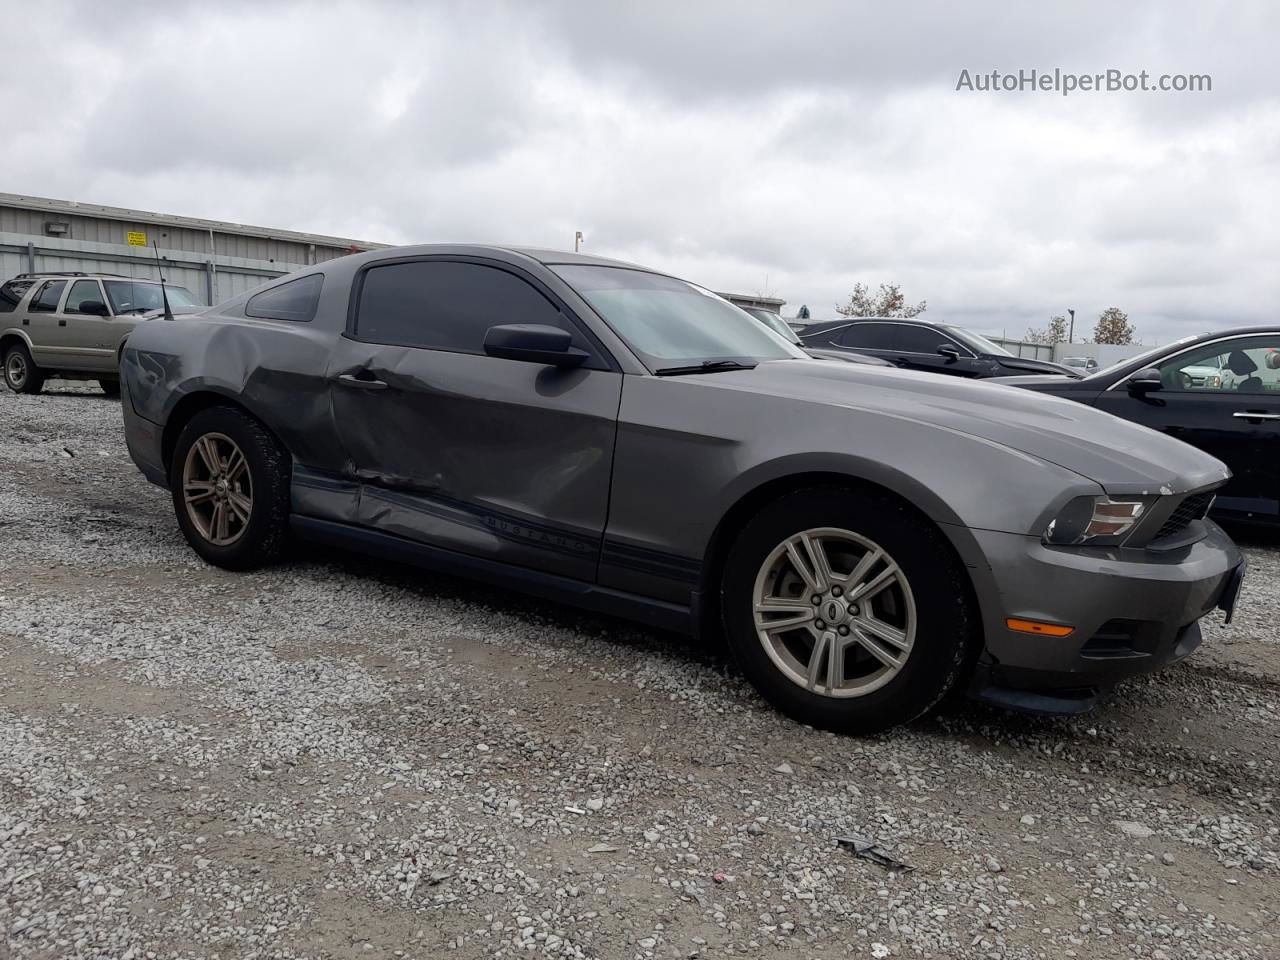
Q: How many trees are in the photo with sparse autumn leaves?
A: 3